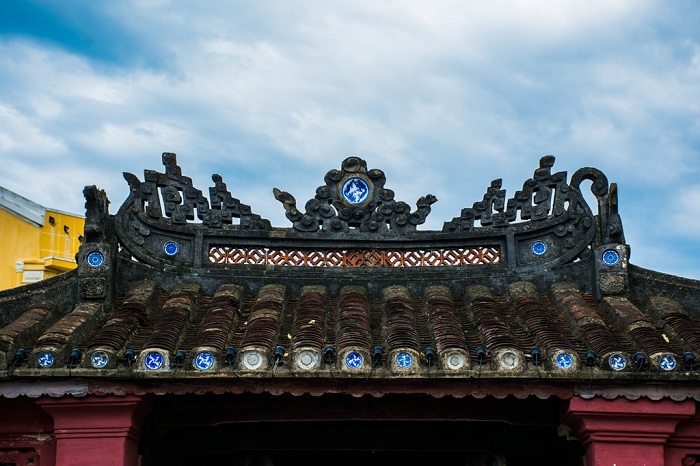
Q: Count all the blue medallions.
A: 14